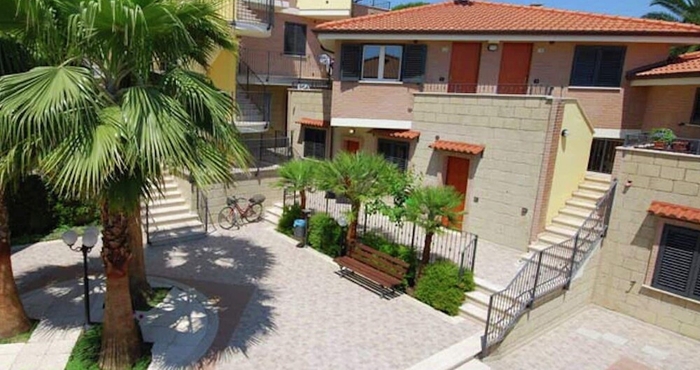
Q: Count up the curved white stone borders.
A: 1